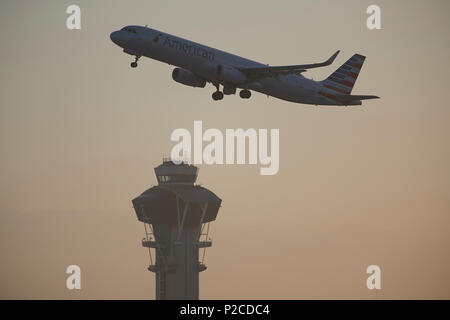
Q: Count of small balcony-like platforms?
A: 4